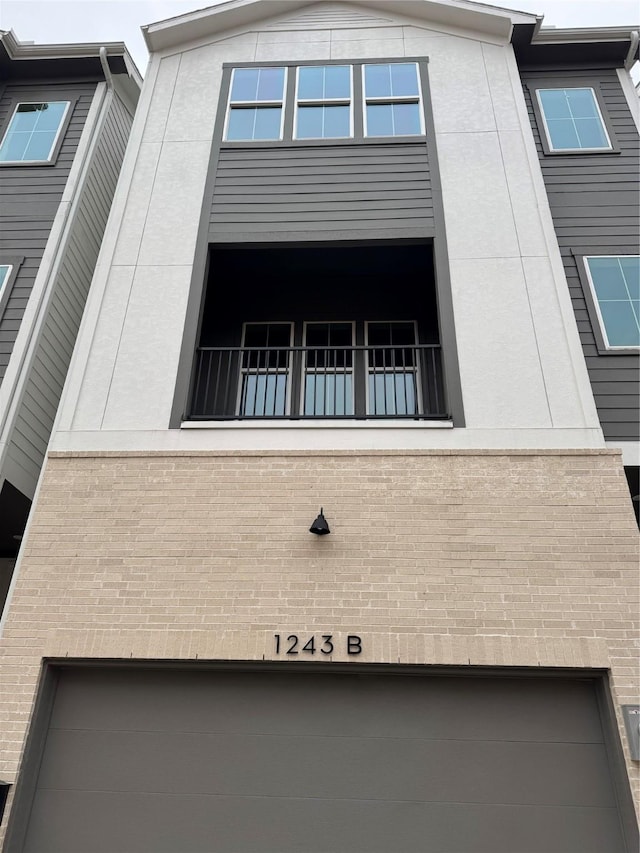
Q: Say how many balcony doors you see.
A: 3